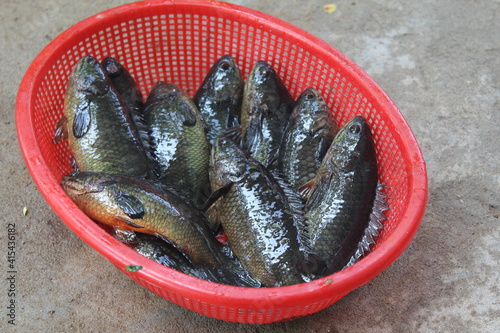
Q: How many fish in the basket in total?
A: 10